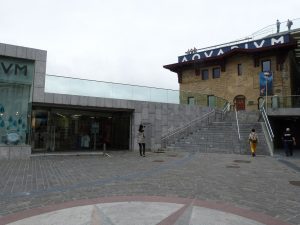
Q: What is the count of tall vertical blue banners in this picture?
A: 1